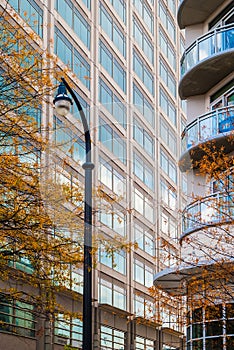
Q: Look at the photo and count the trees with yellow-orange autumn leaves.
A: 2